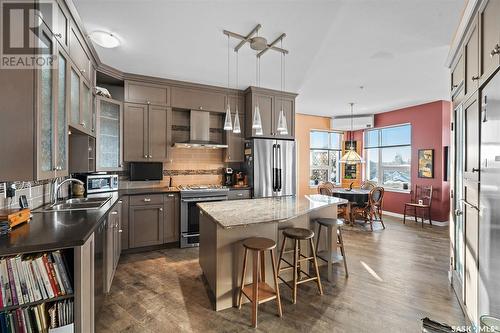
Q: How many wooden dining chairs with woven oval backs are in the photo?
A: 4